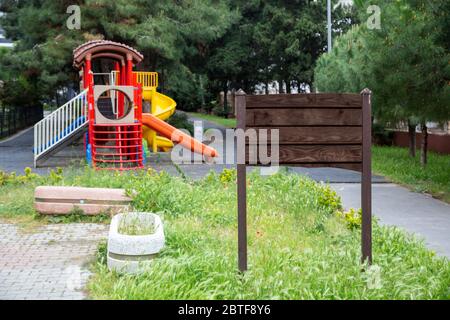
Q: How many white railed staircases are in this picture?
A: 1